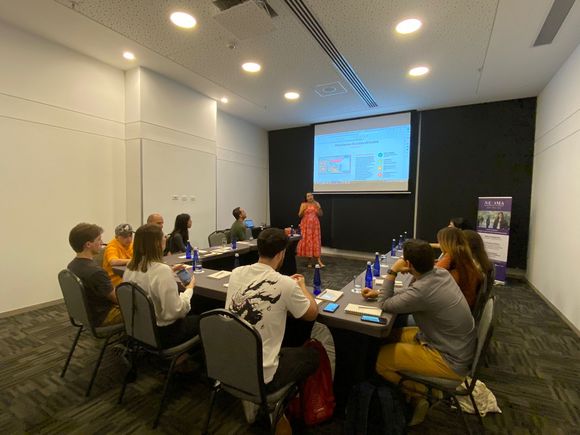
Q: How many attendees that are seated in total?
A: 11